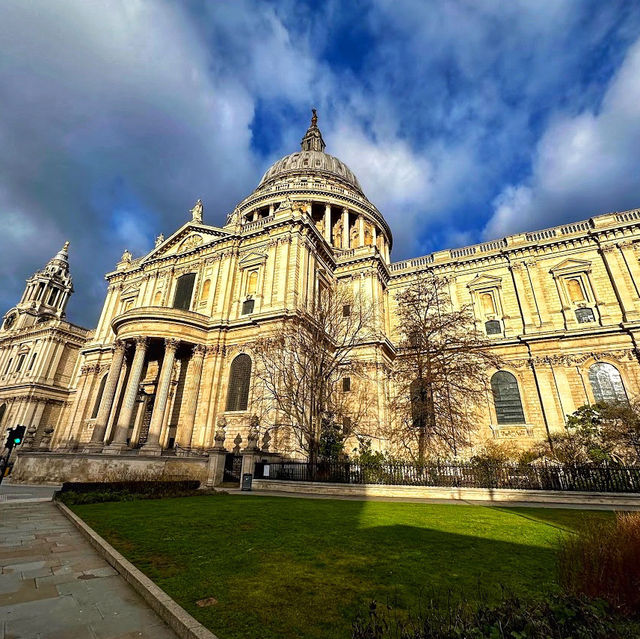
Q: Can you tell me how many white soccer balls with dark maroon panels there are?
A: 0